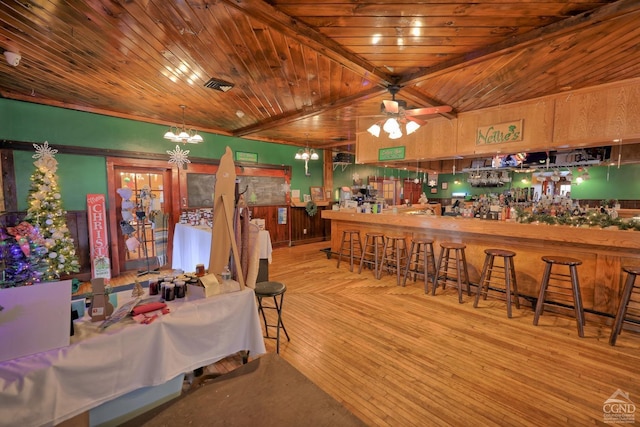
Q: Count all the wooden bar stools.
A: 8